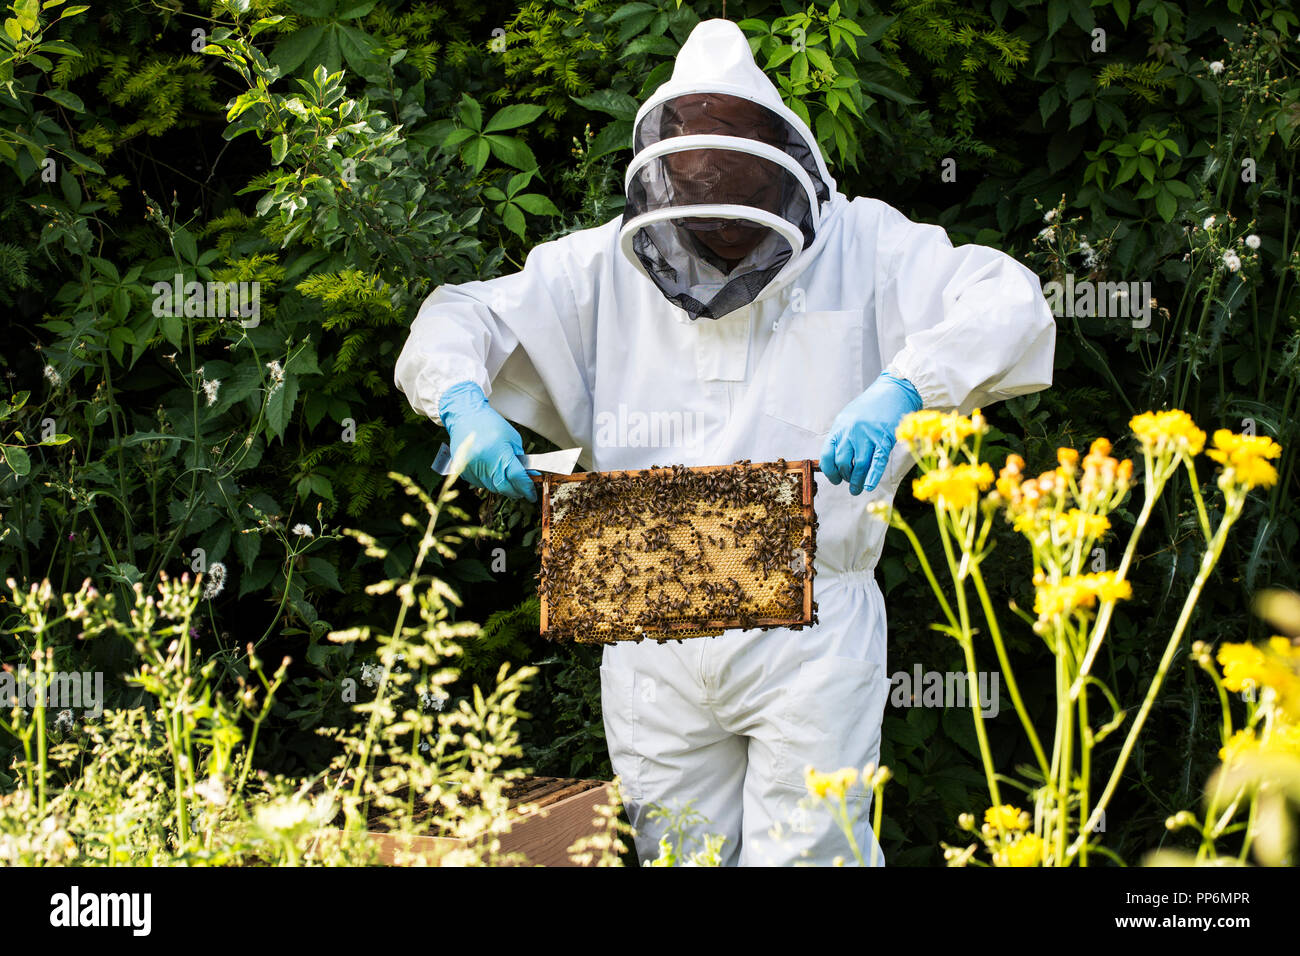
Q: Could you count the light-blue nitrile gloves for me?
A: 2